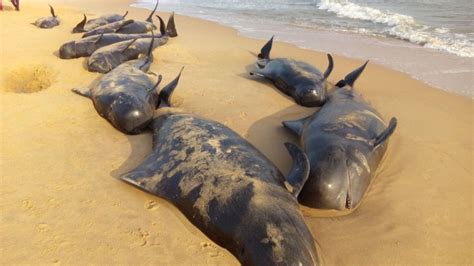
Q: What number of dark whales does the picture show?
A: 9